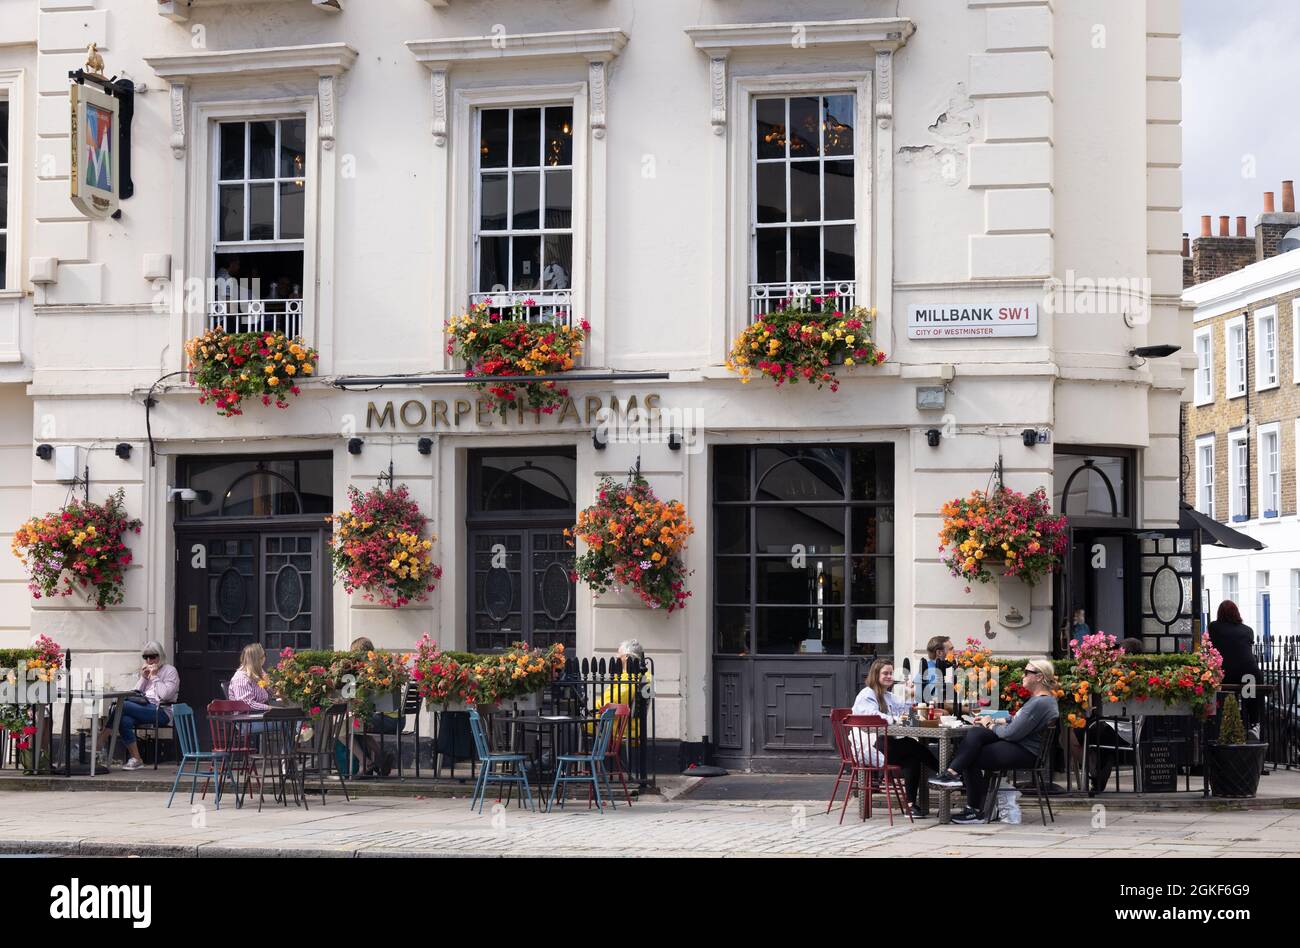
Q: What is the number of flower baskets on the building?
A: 7